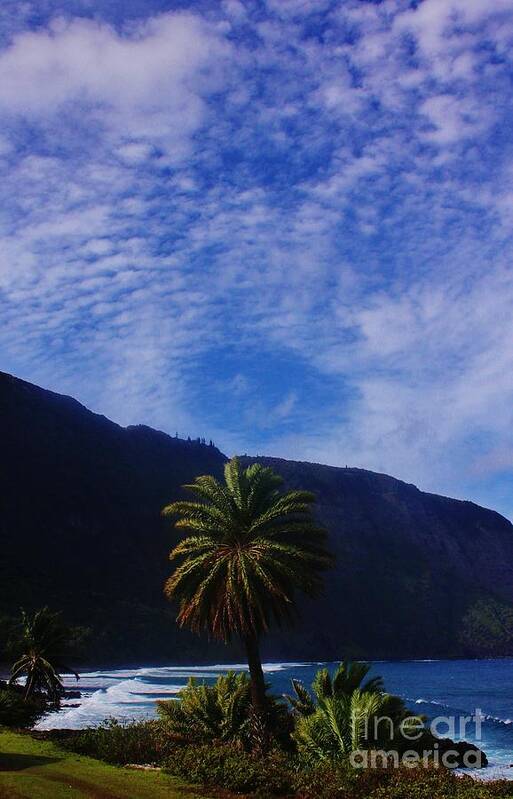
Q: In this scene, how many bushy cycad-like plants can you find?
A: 2